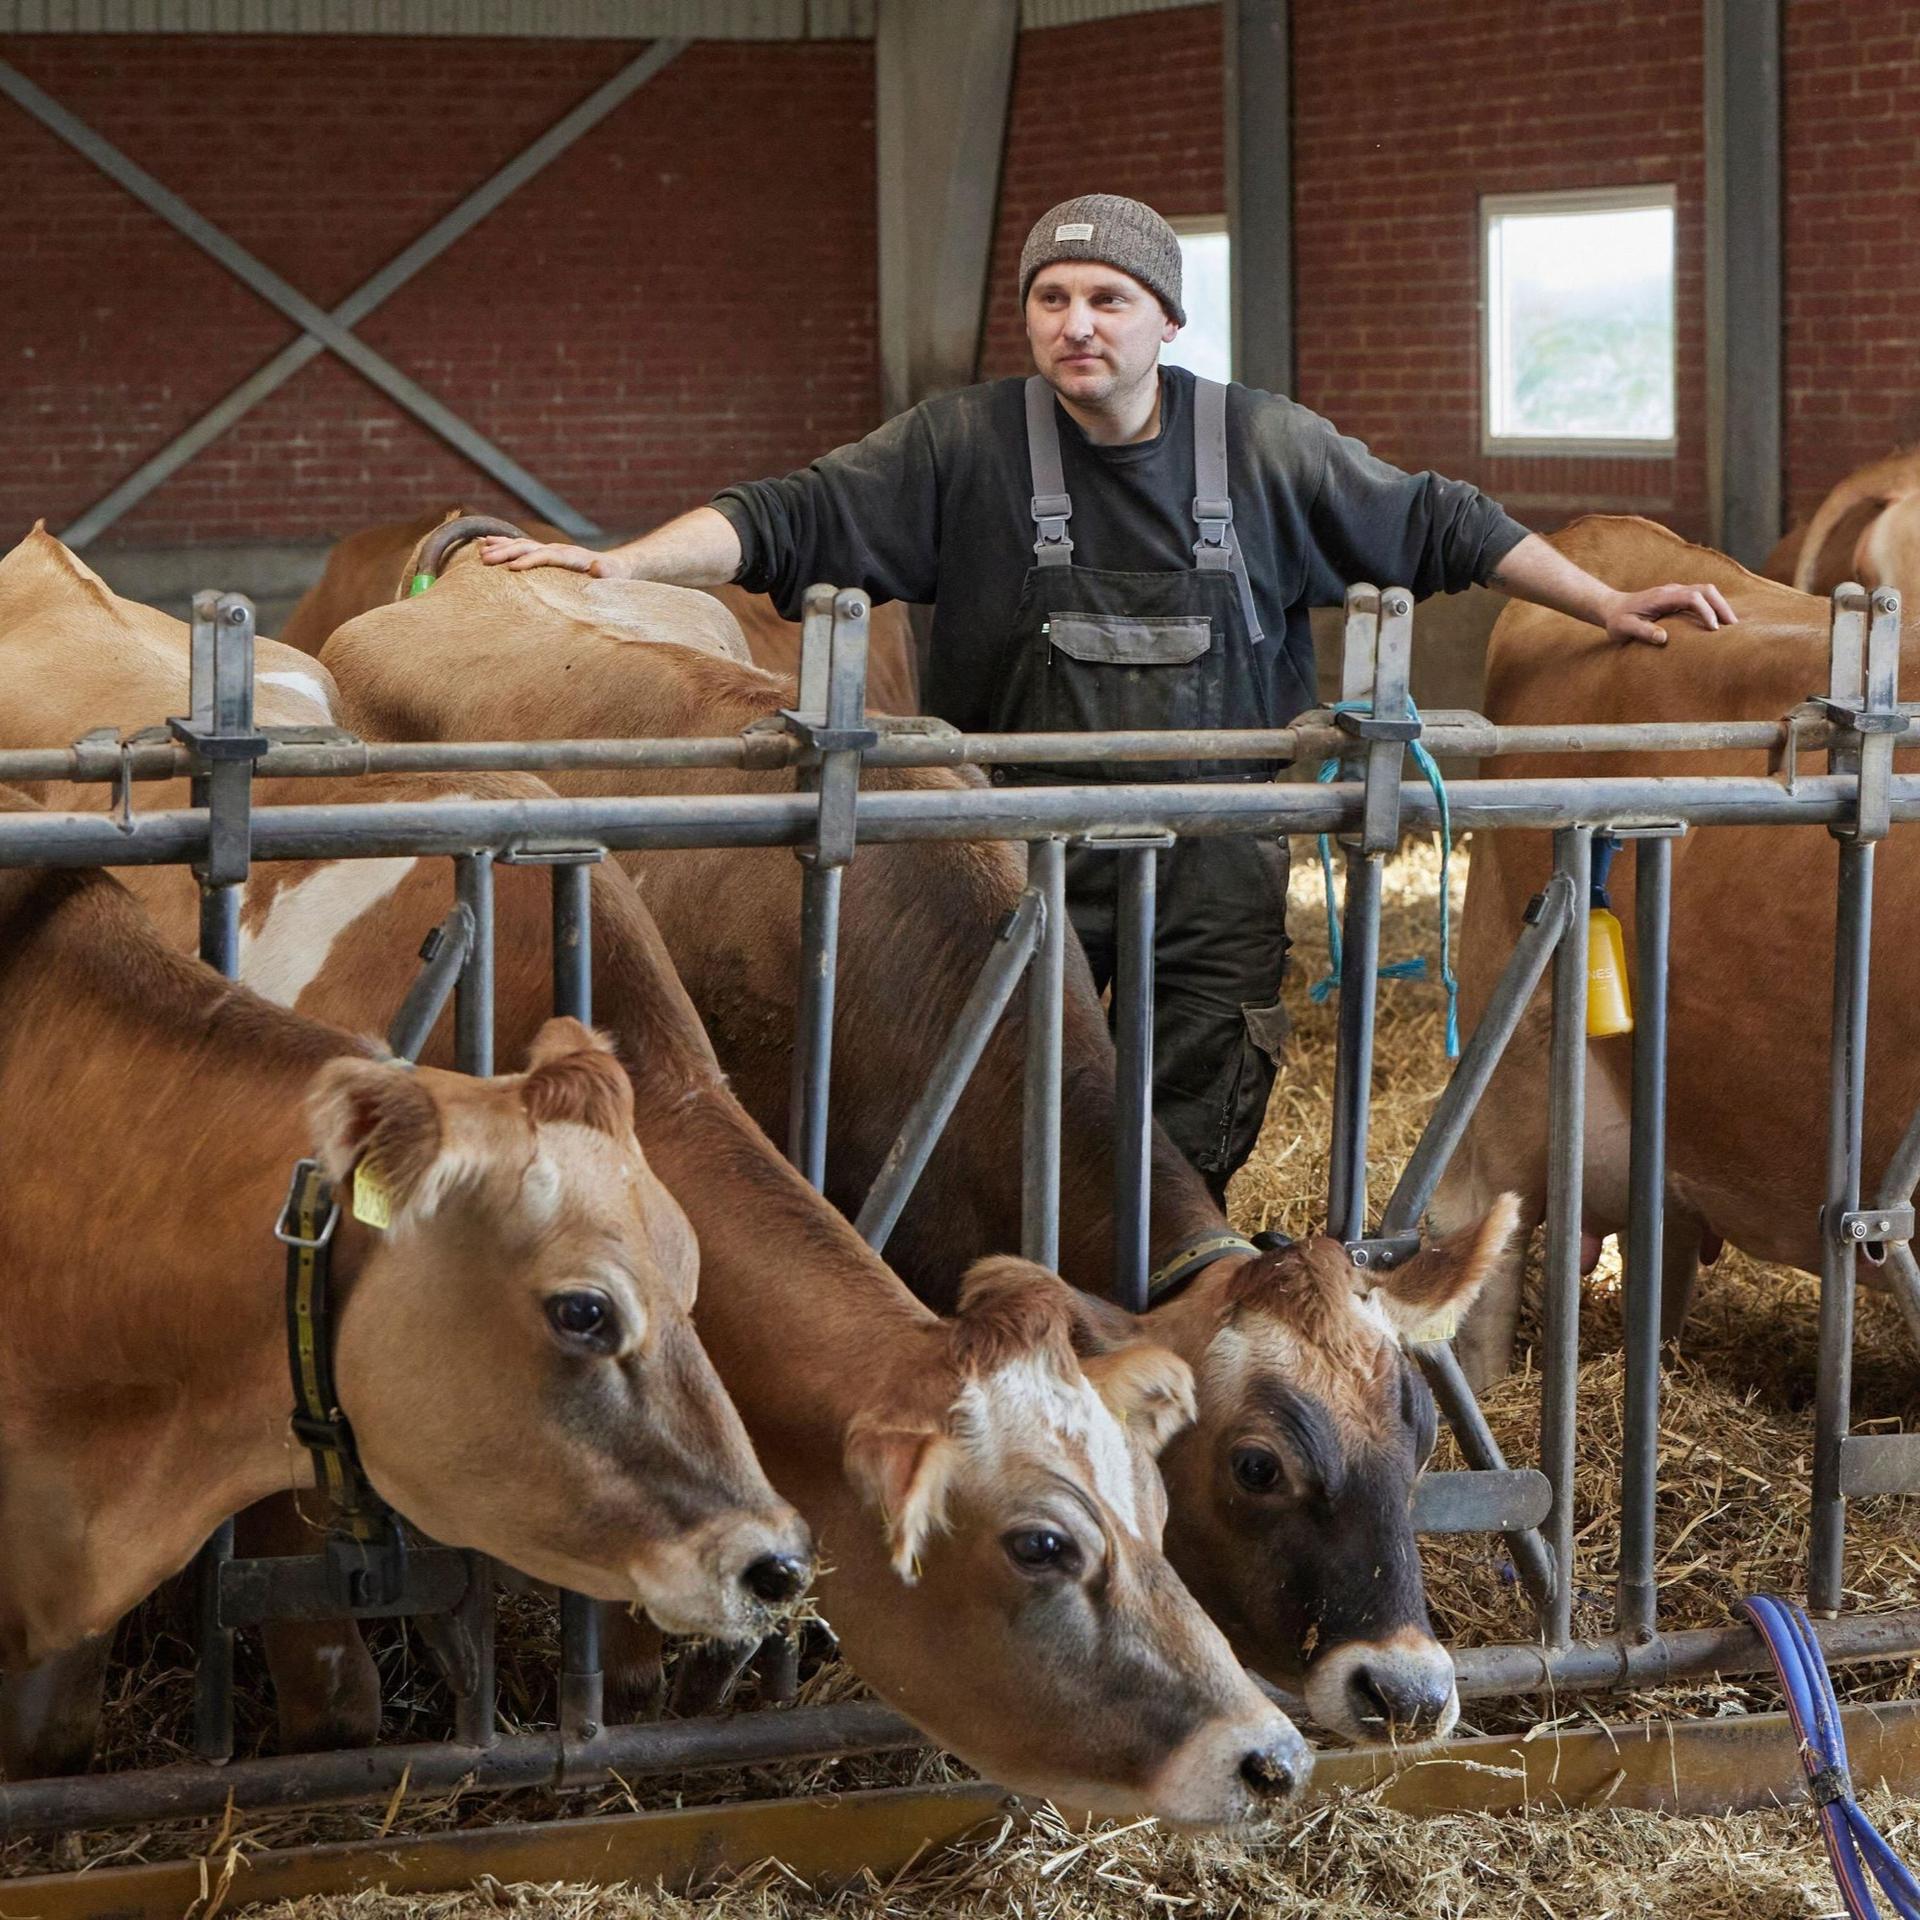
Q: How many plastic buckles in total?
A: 2